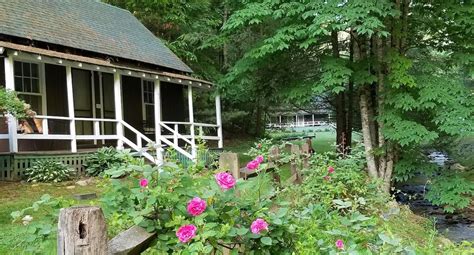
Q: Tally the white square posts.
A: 6